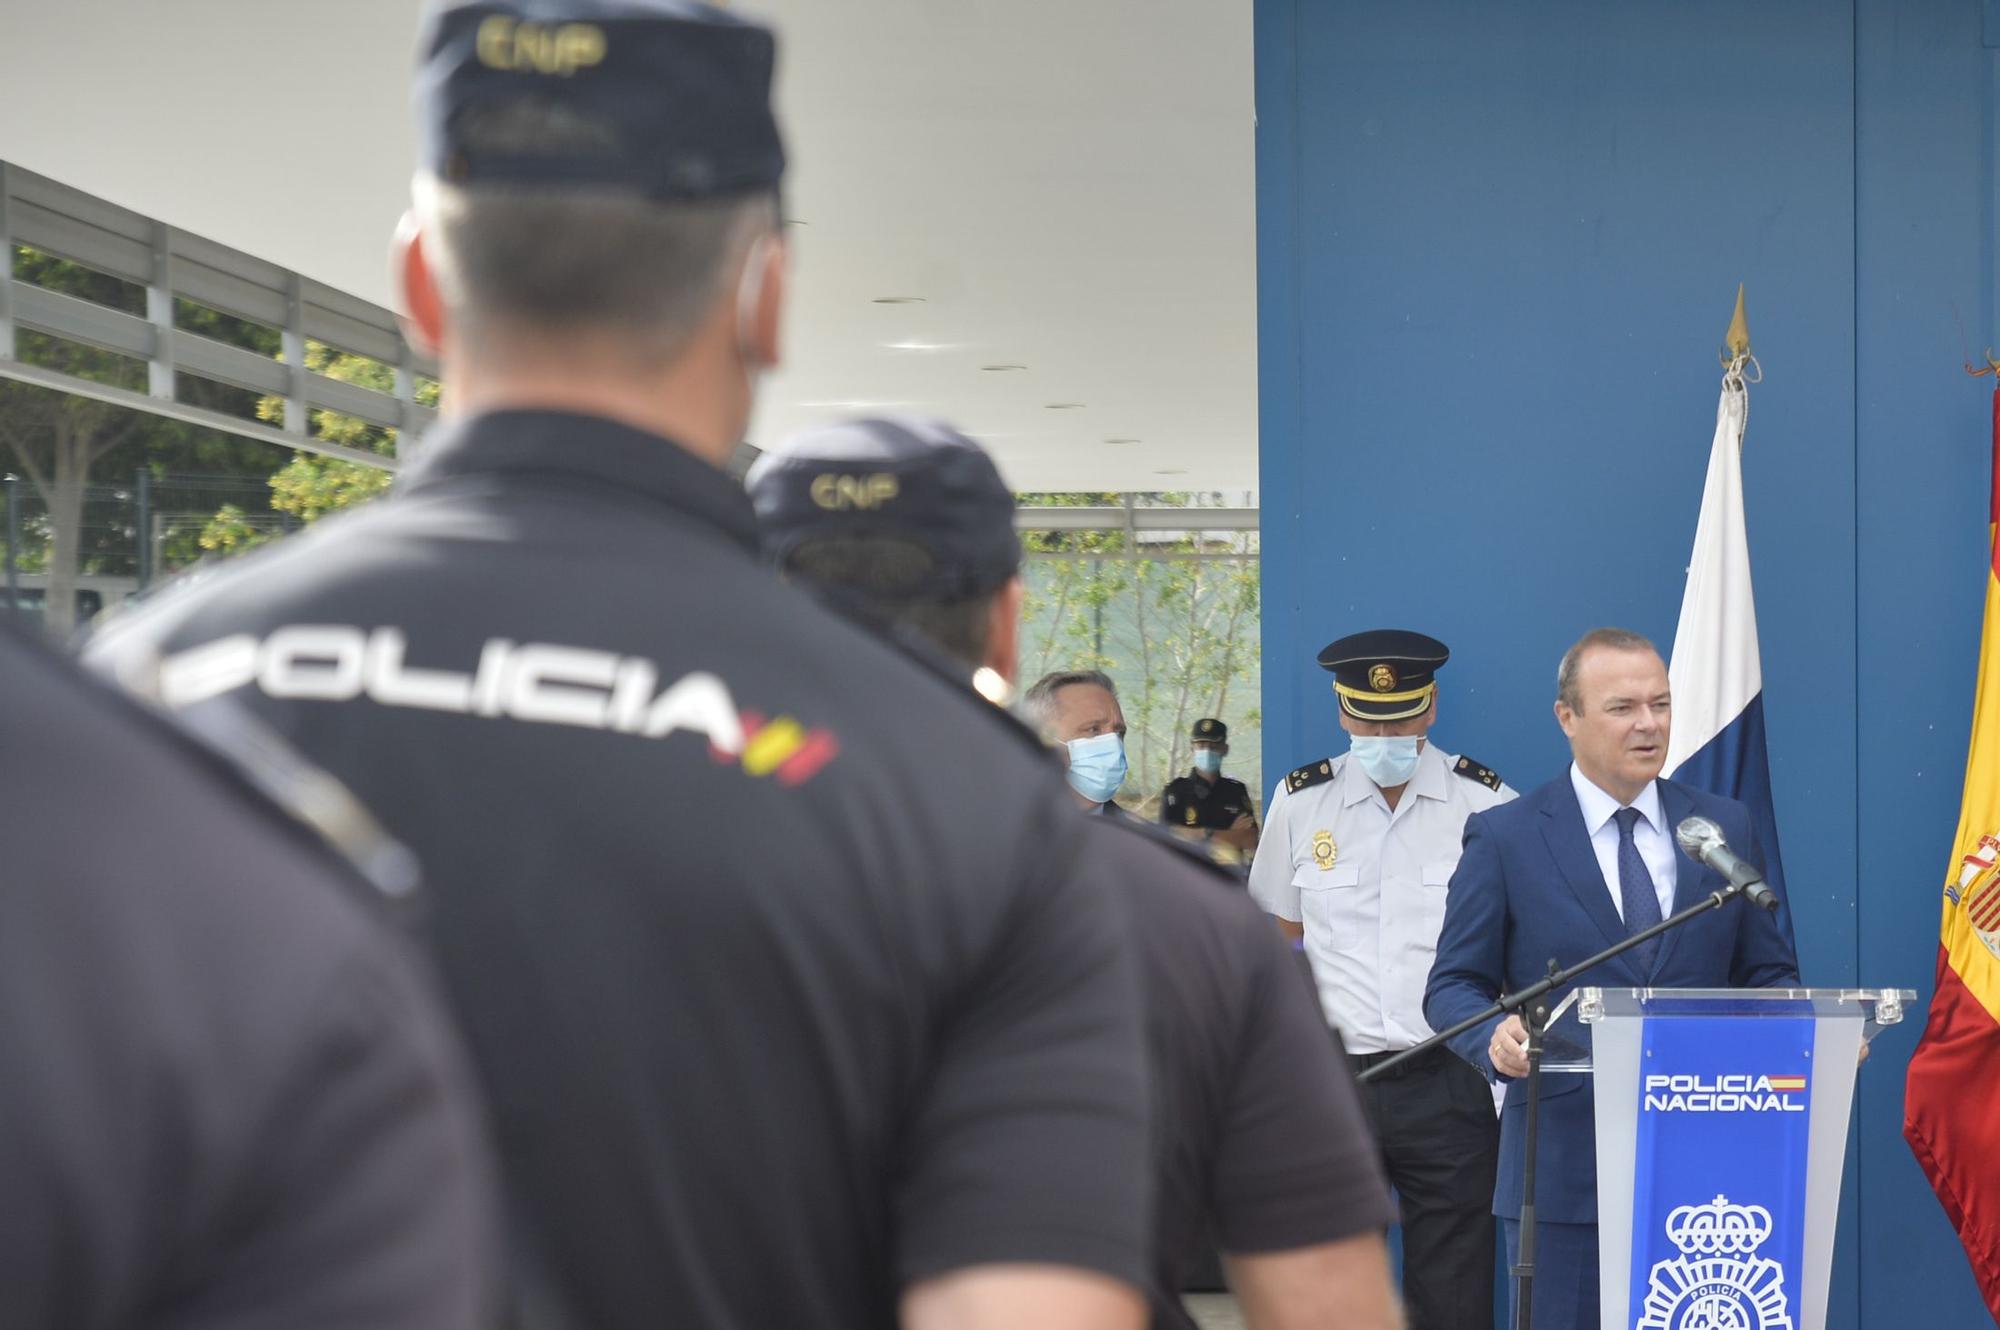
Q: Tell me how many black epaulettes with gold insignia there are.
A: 2